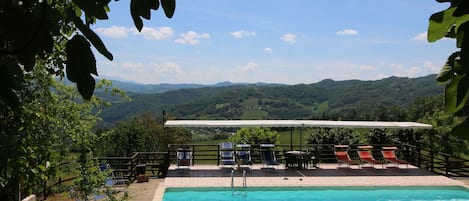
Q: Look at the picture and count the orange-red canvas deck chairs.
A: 3